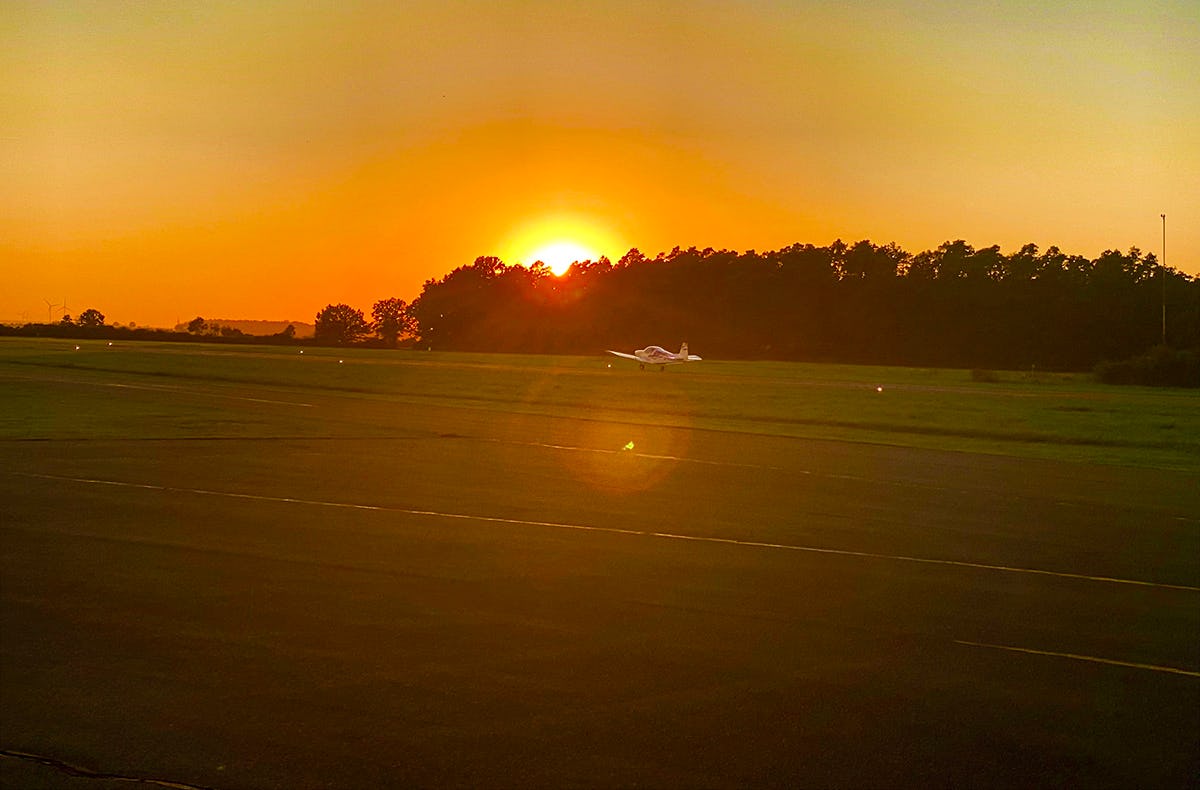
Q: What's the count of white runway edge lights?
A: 6